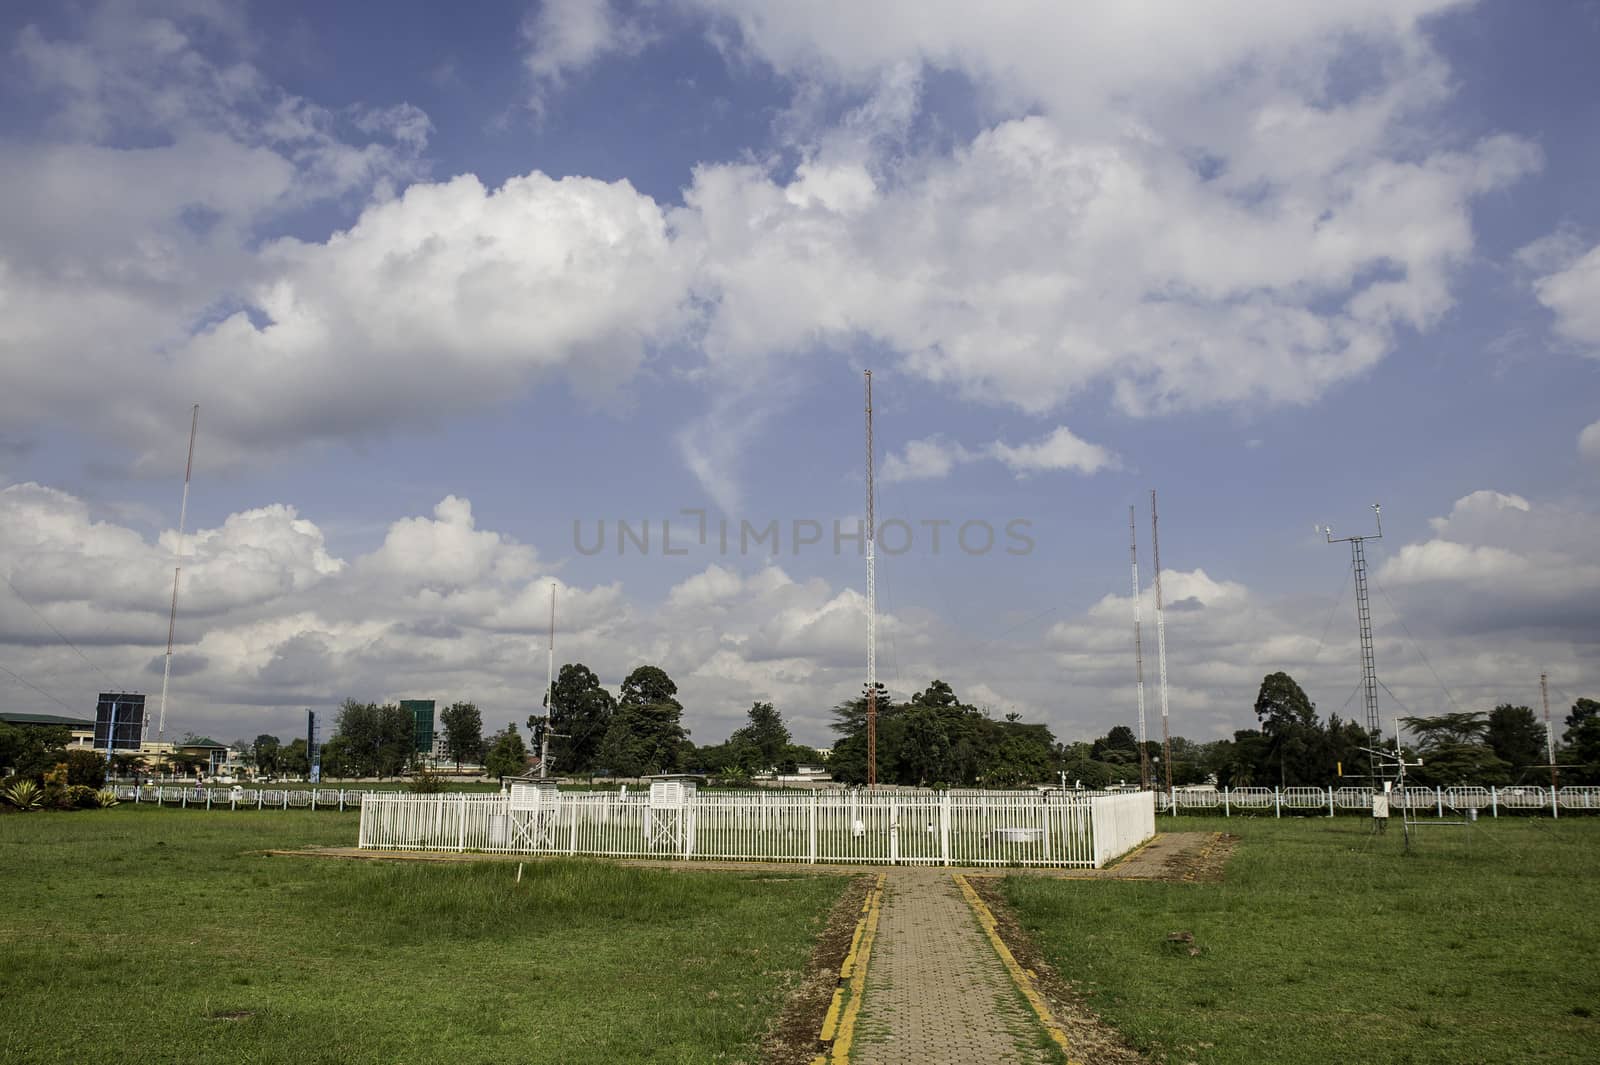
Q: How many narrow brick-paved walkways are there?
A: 1